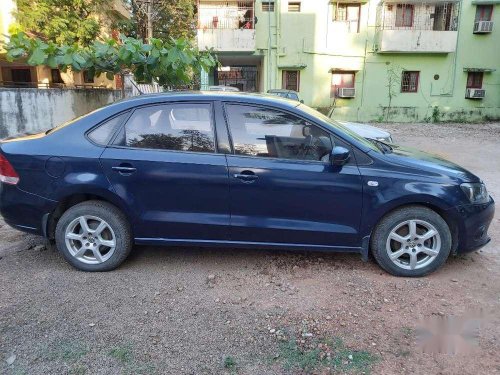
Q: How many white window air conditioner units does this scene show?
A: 3